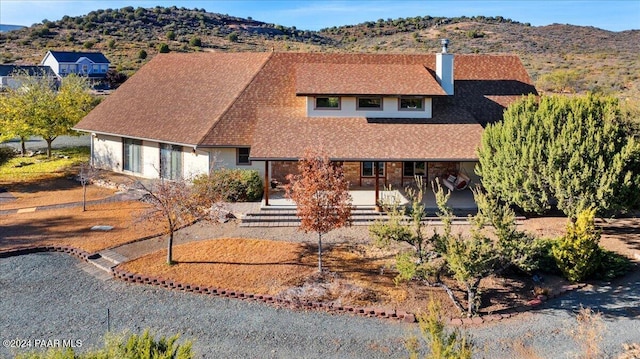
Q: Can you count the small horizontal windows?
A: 3